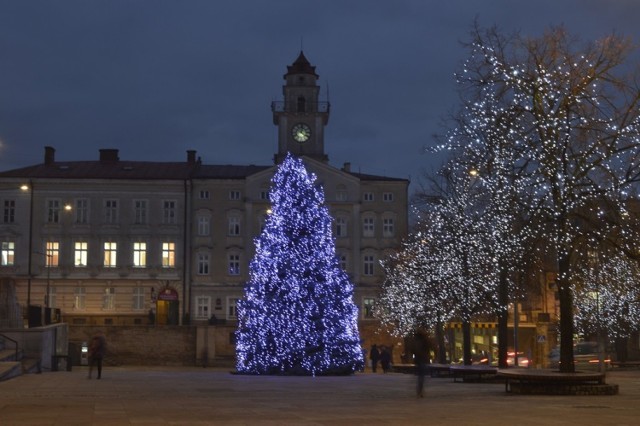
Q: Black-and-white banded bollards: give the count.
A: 0